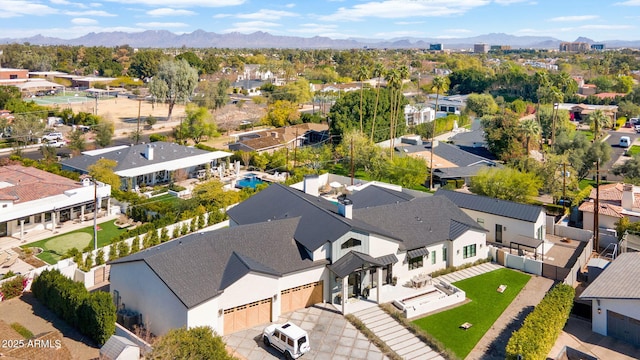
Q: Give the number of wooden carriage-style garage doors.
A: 2